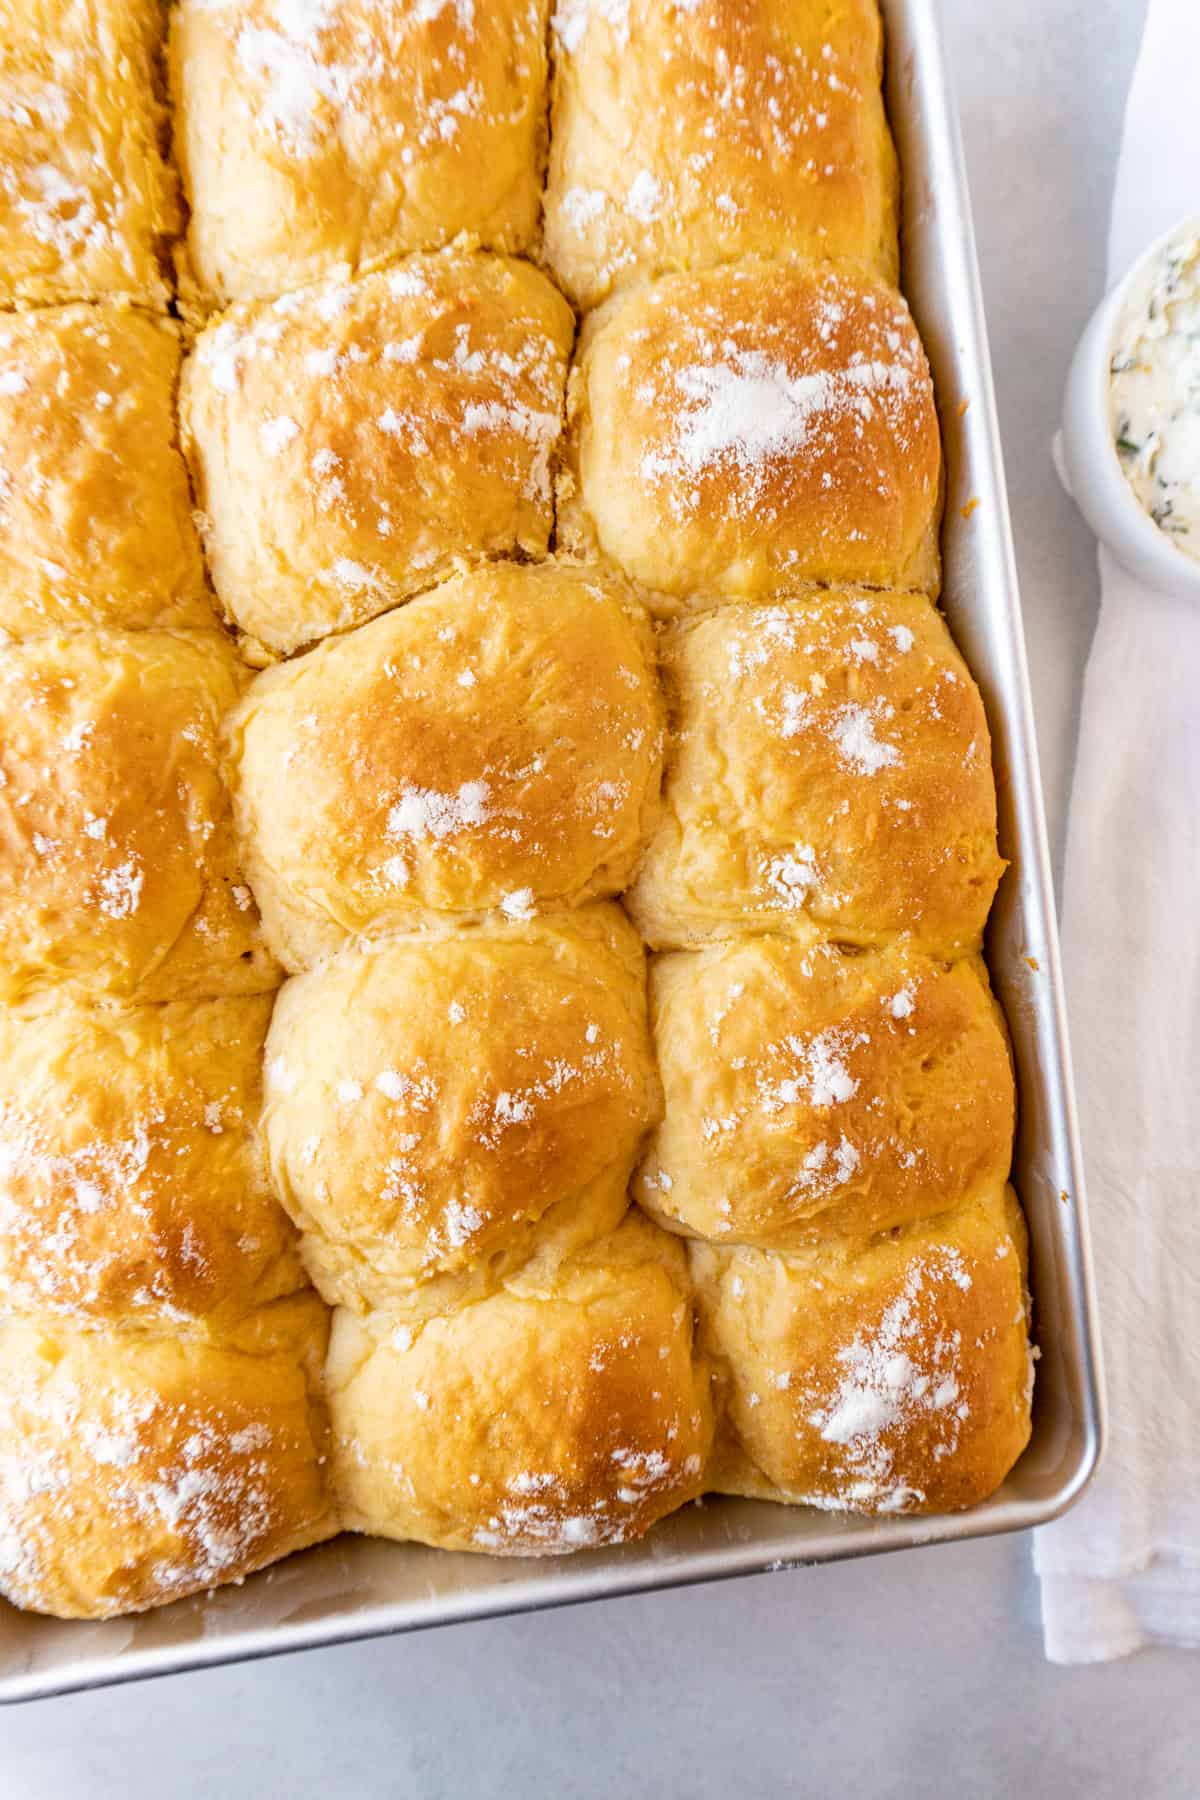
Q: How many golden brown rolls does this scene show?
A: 15